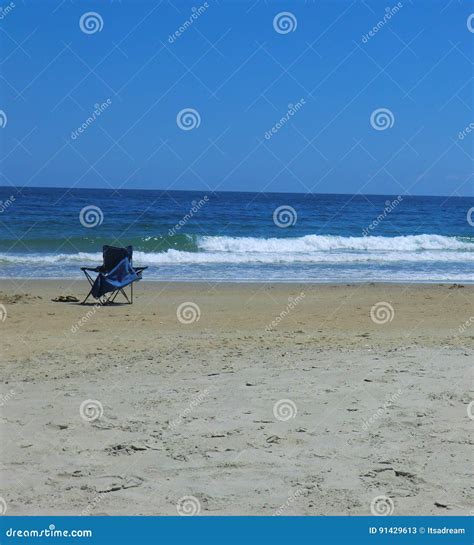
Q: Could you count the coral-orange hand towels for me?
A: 0